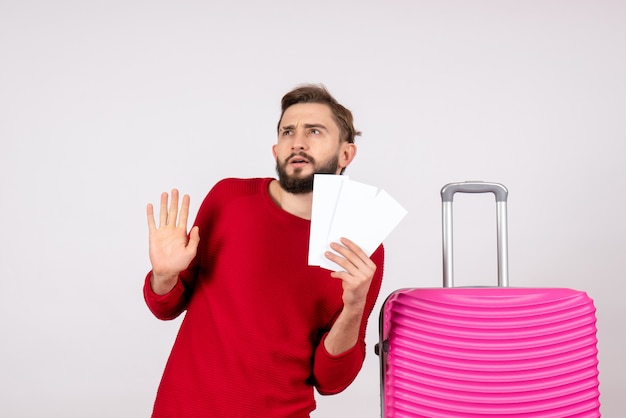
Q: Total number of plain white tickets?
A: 3